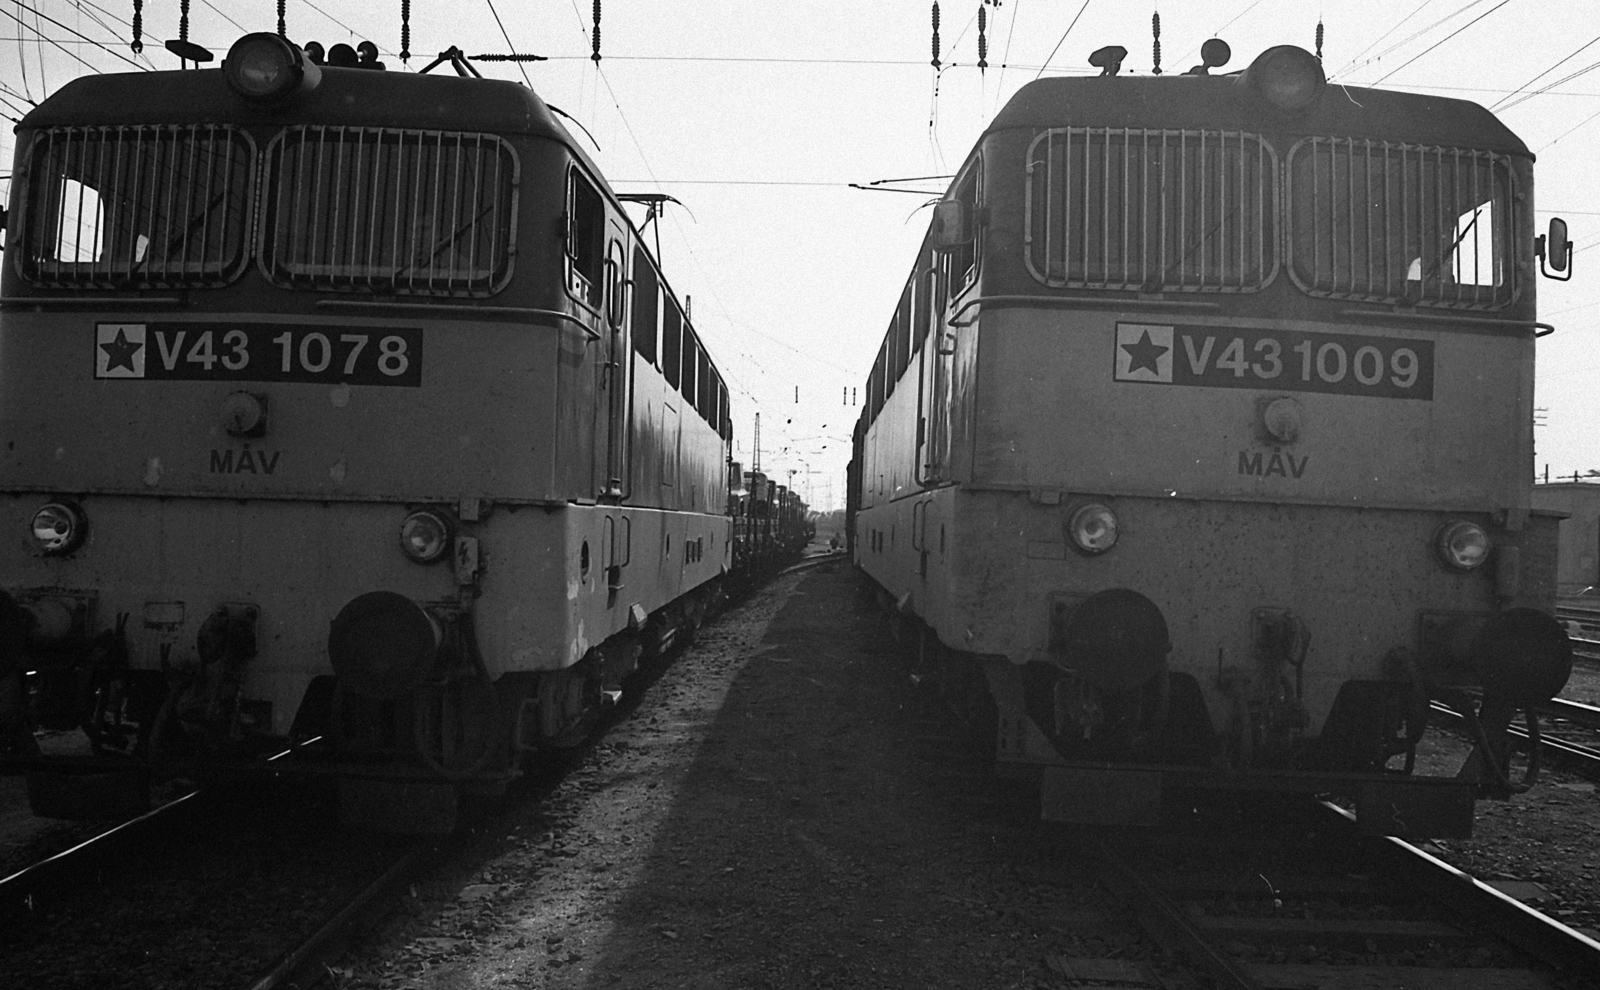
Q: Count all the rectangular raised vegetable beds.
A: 0